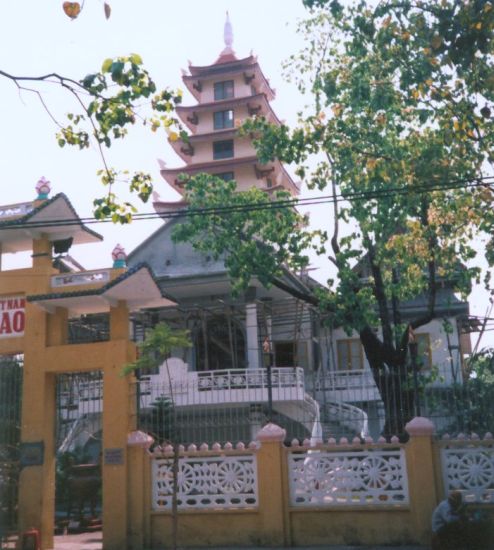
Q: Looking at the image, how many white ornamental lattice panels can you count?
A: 3